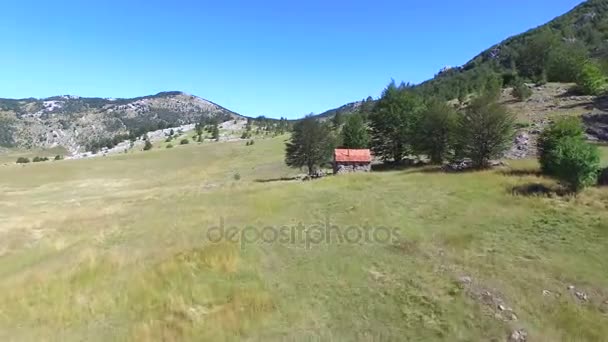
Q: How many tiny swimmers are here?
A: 0